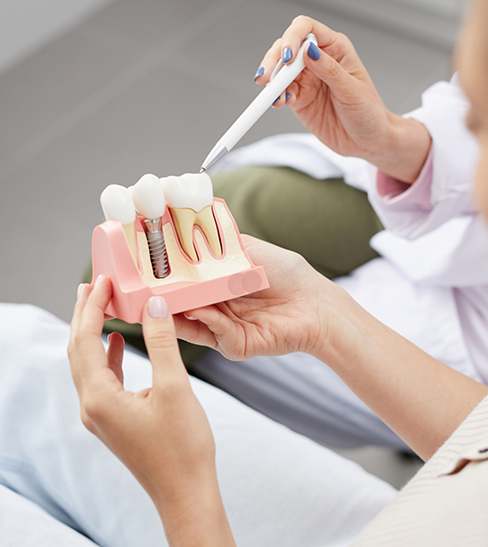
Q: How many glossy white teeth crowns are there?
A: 3